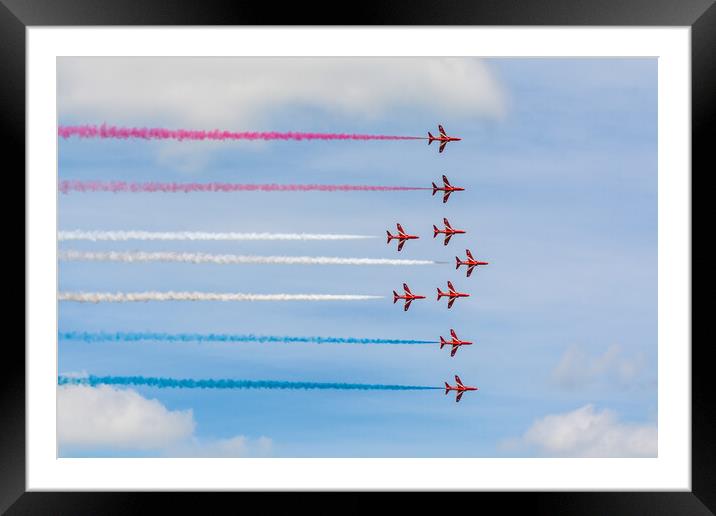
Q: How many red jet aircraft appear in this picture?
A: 9